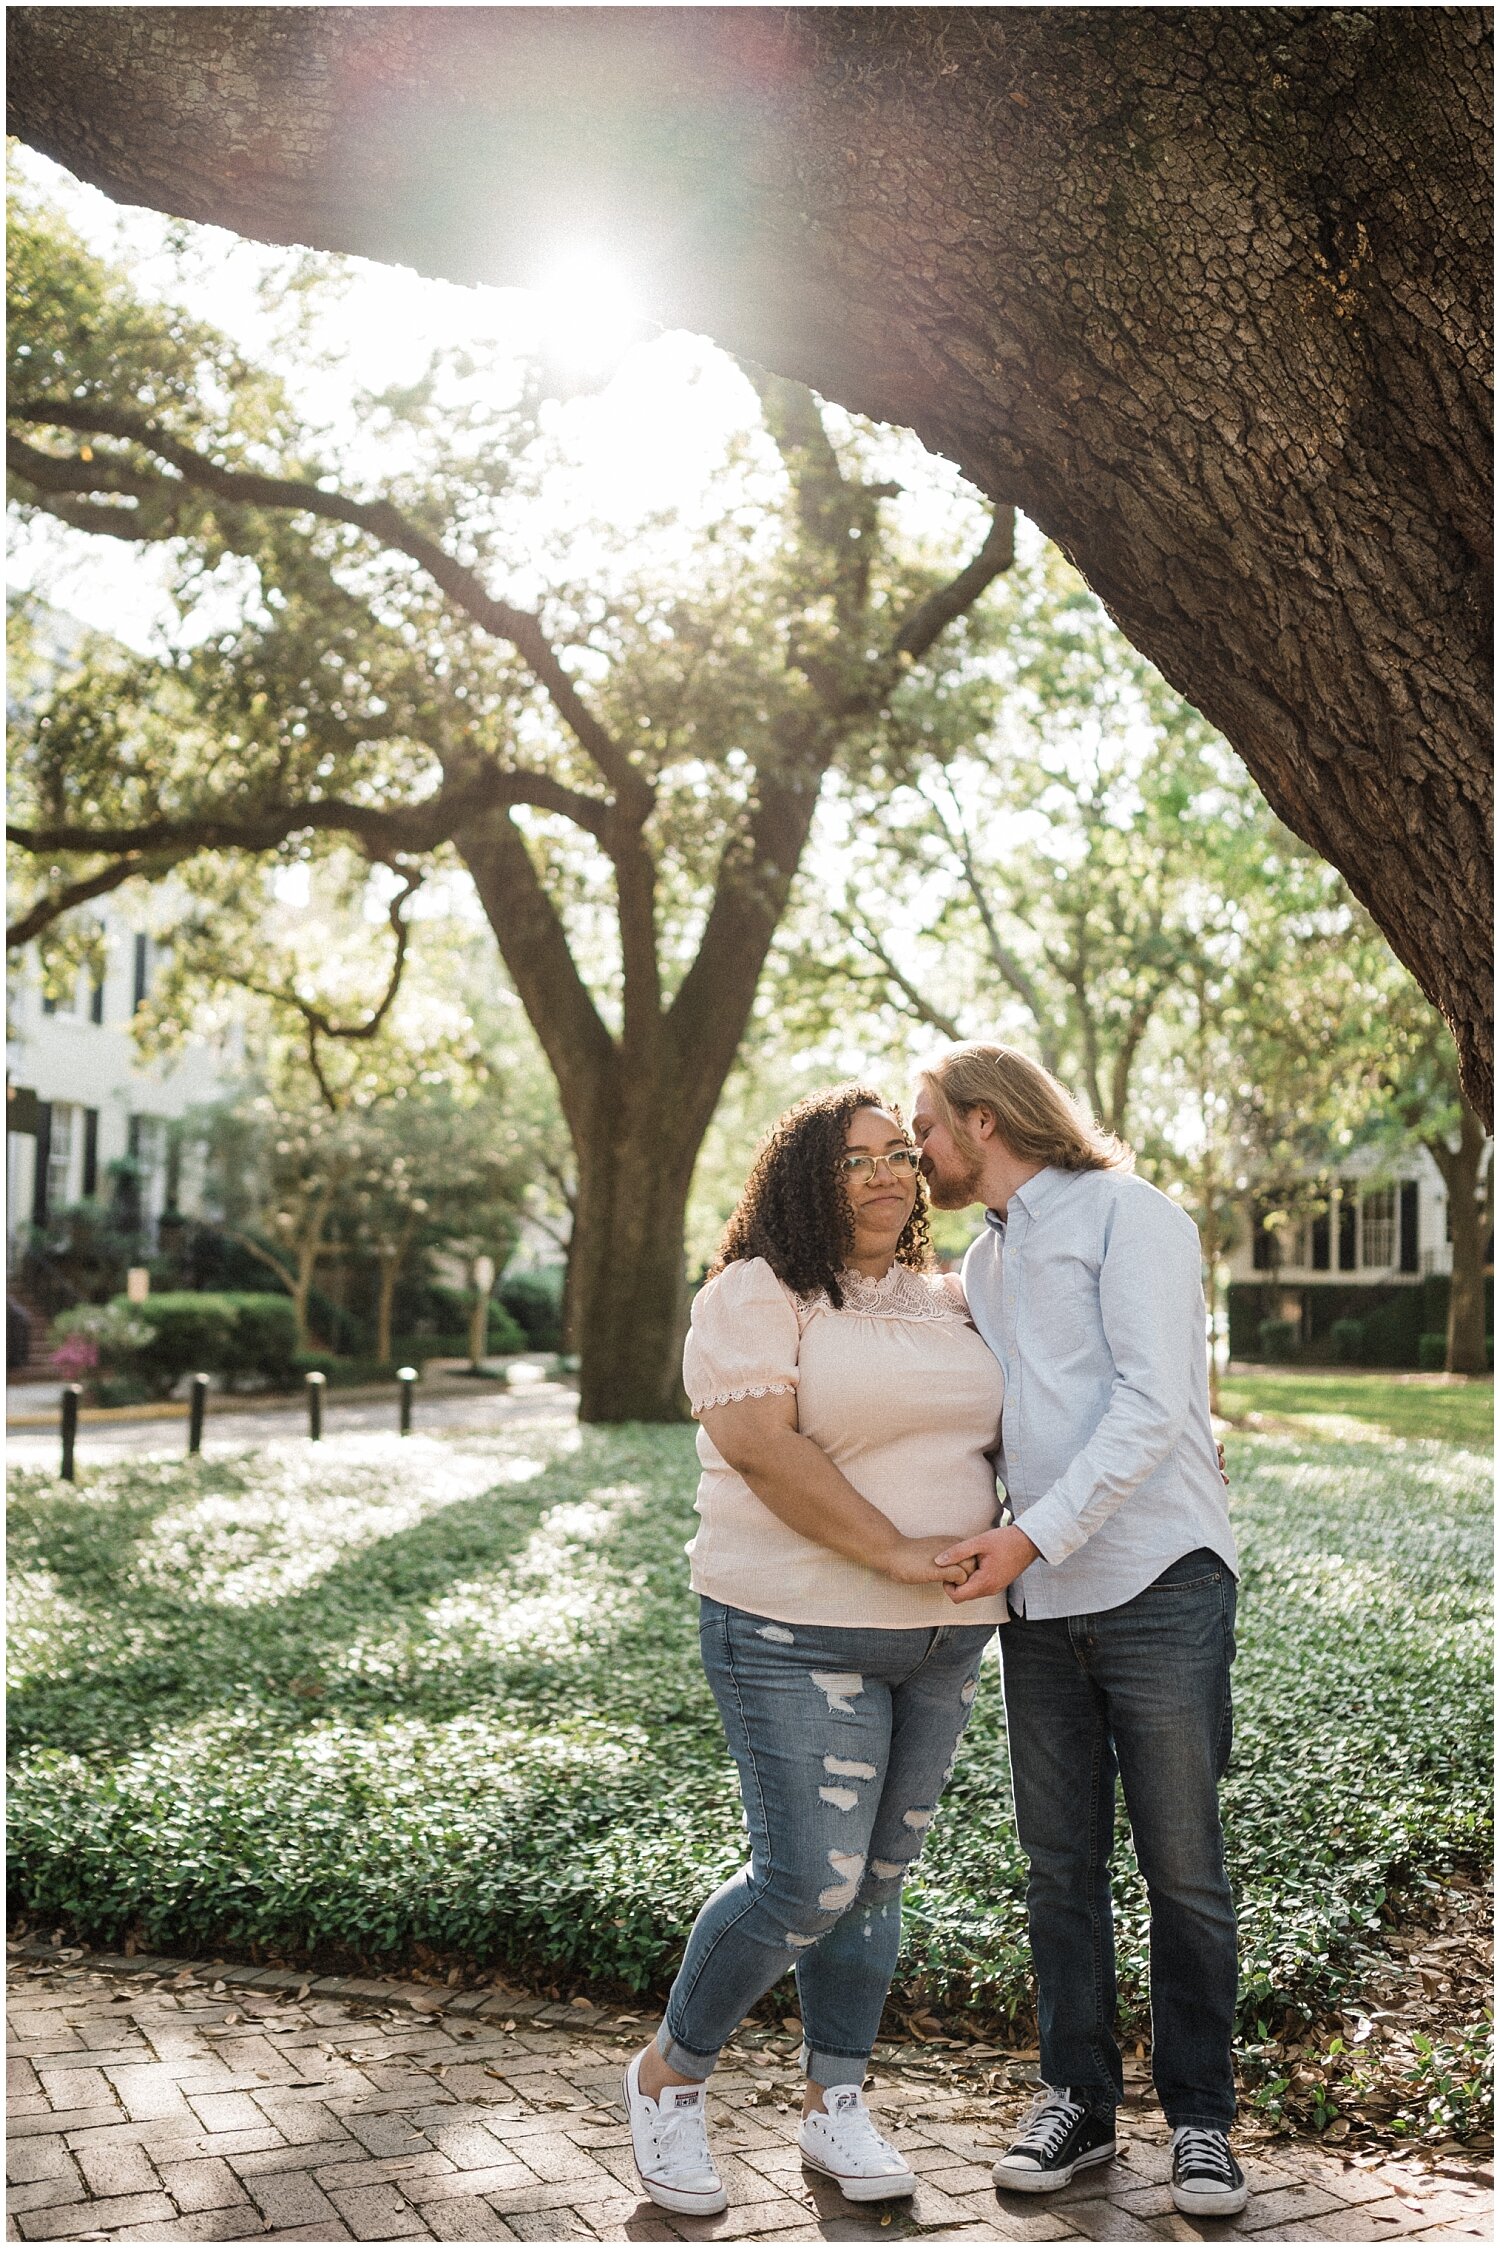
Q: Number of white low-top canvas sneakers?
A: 2